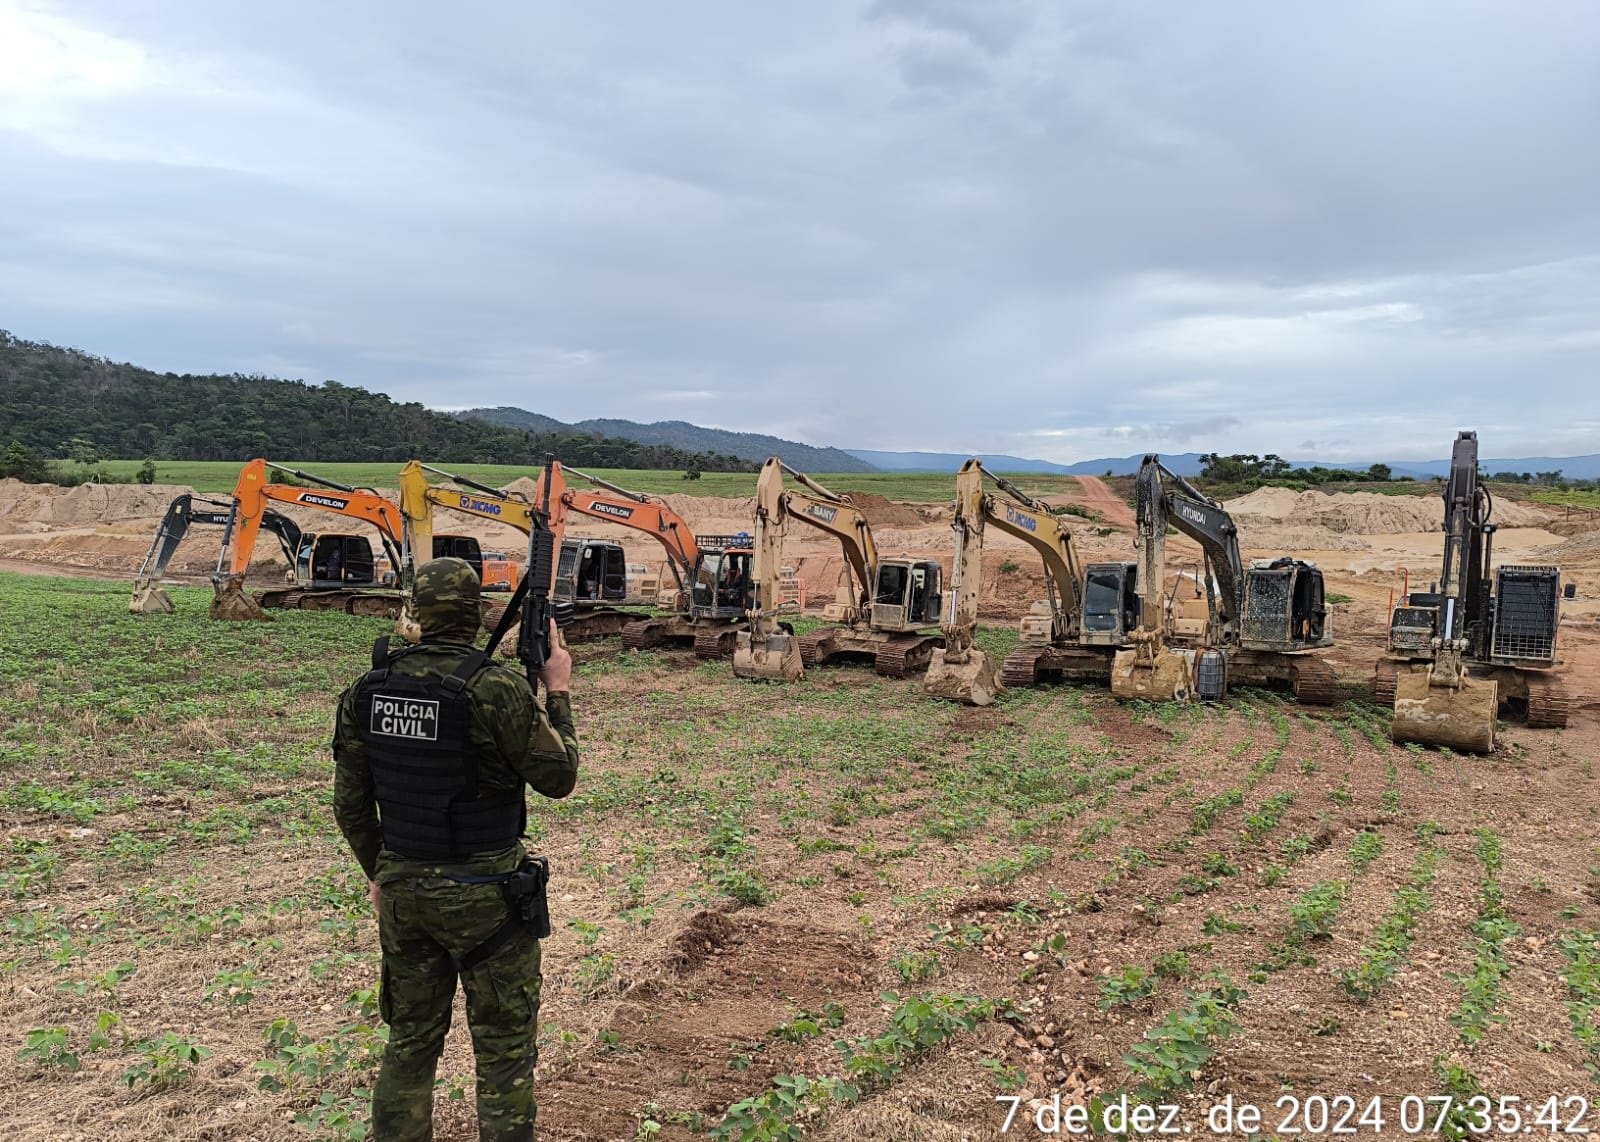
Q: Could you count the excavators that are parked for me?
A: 8